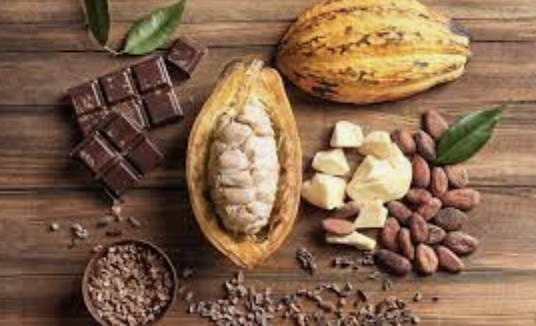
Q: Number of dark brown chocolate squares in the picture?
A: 11